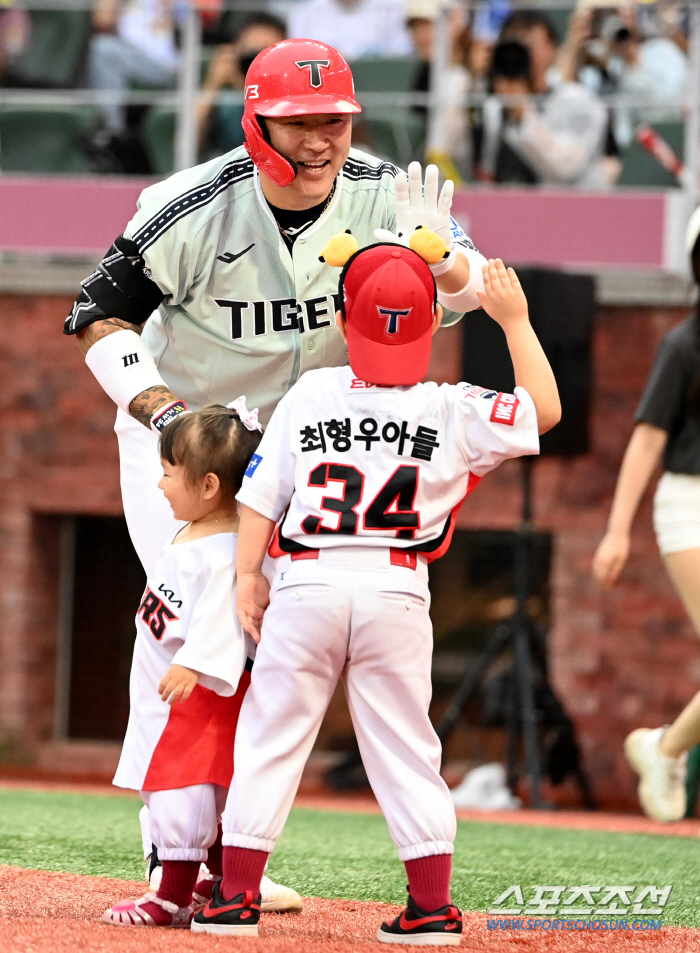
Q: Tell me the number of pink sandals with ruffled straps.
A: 2